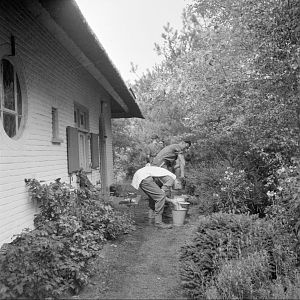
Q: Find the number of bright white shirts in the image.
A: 1